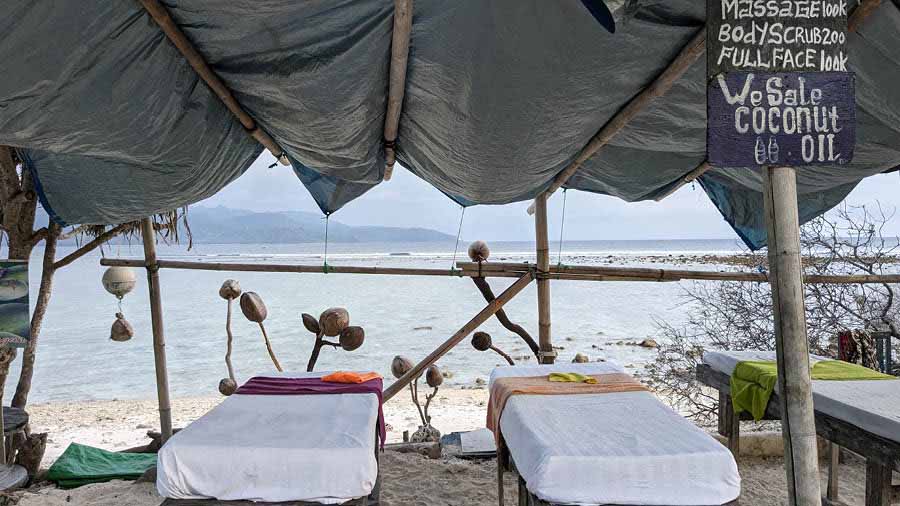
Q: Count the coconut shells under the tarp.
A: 11